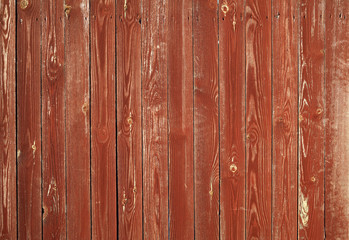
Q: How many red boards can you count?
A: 14